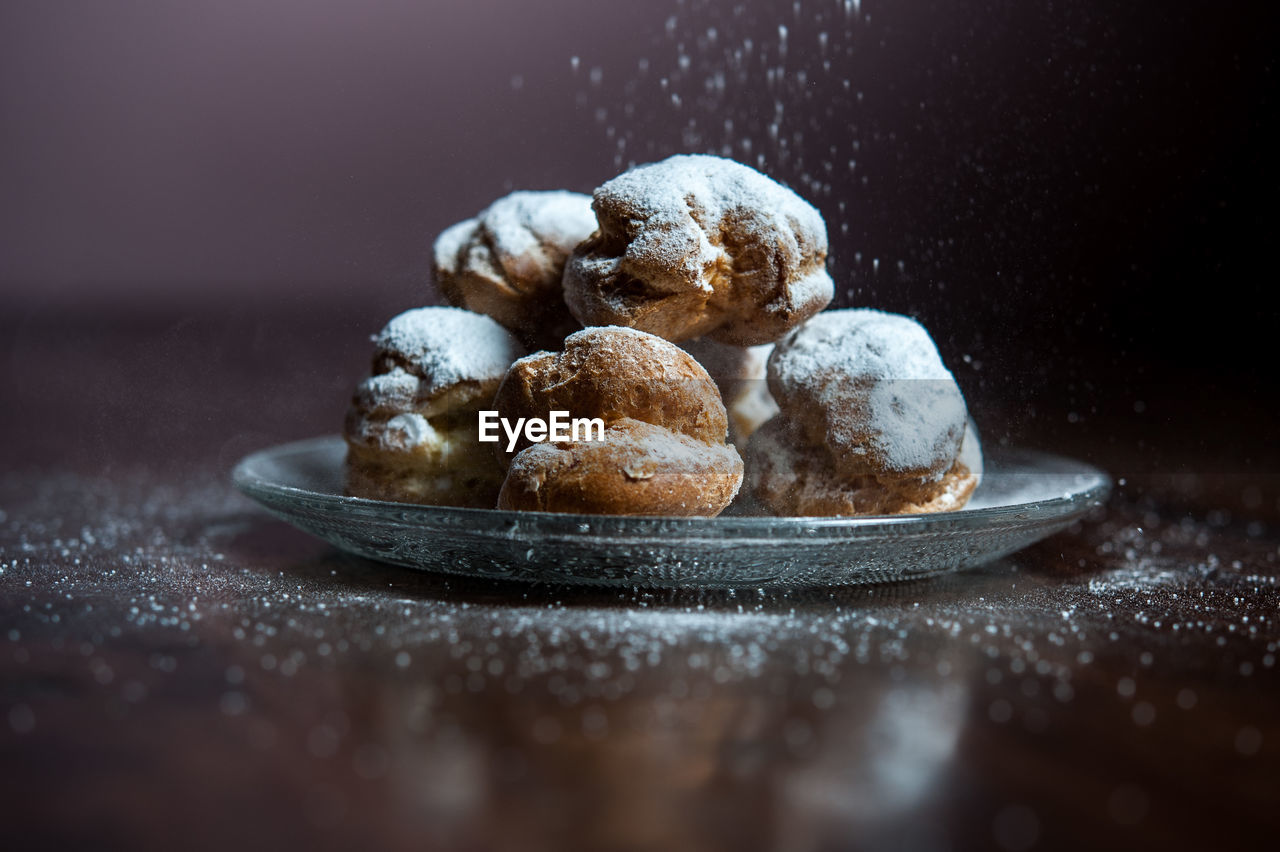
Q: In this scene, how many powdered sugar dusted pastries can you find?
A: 6